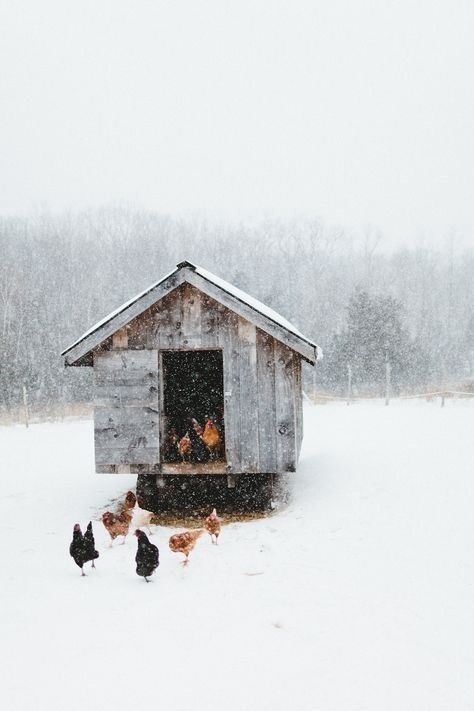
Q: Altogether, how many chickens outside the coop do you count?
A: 7